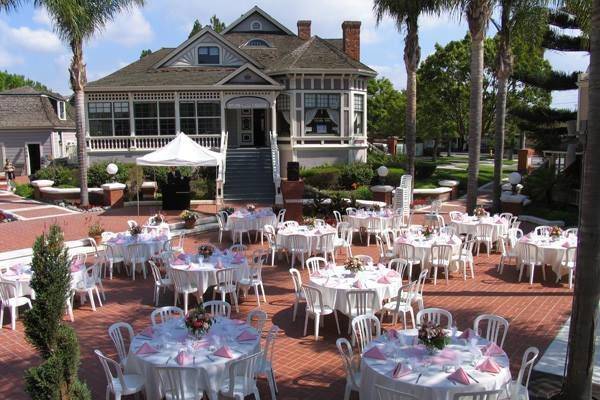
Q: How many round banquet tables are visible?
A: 12